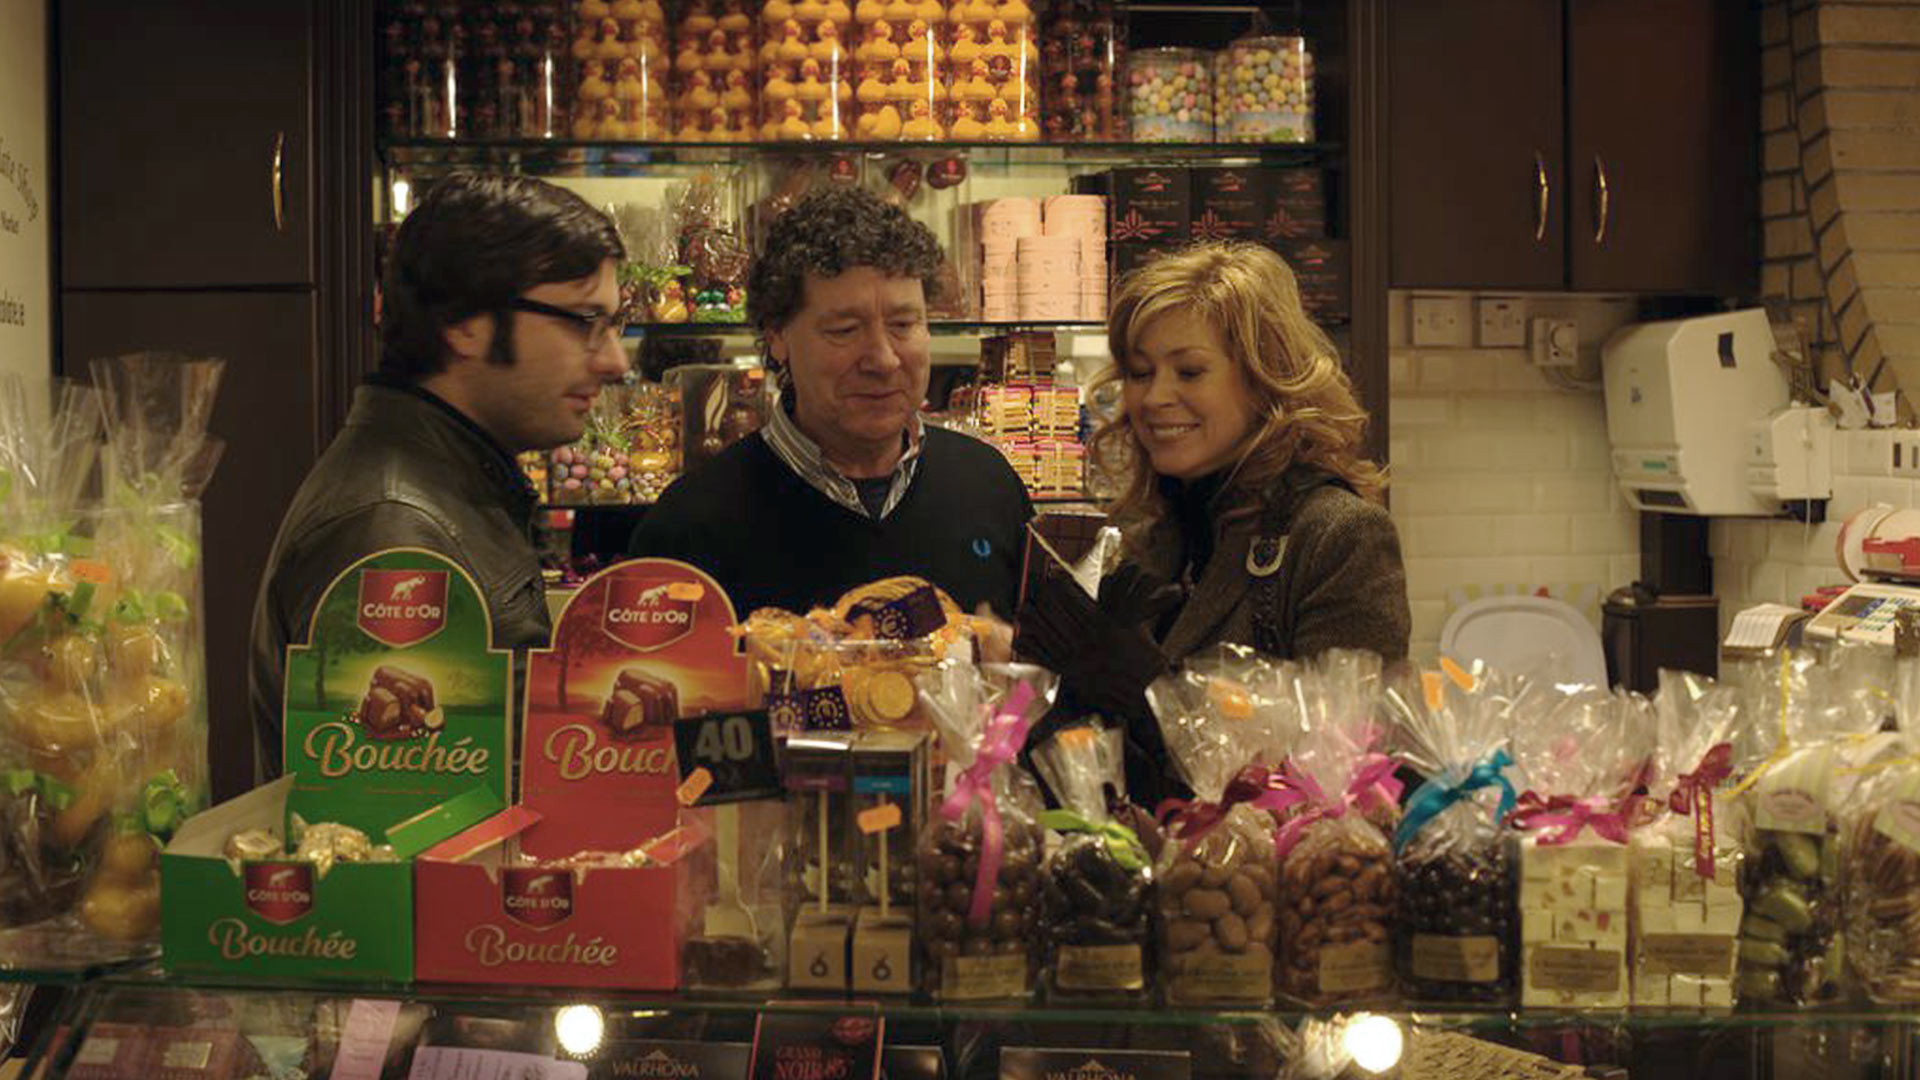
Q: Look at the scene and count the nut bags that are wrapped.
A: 2